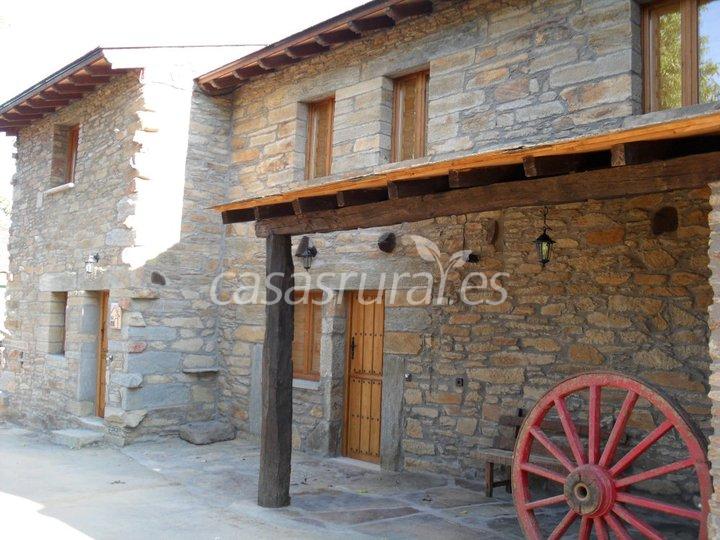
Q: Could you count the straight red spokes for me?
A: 14